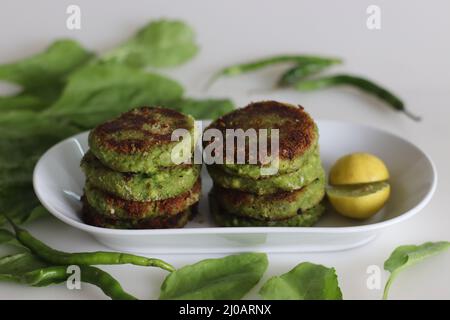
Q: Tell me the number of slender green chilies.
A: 5